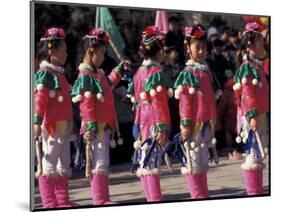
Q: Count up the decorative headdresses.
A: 5